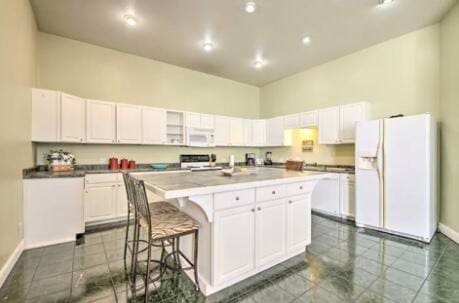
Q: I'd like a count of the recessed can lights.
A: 6